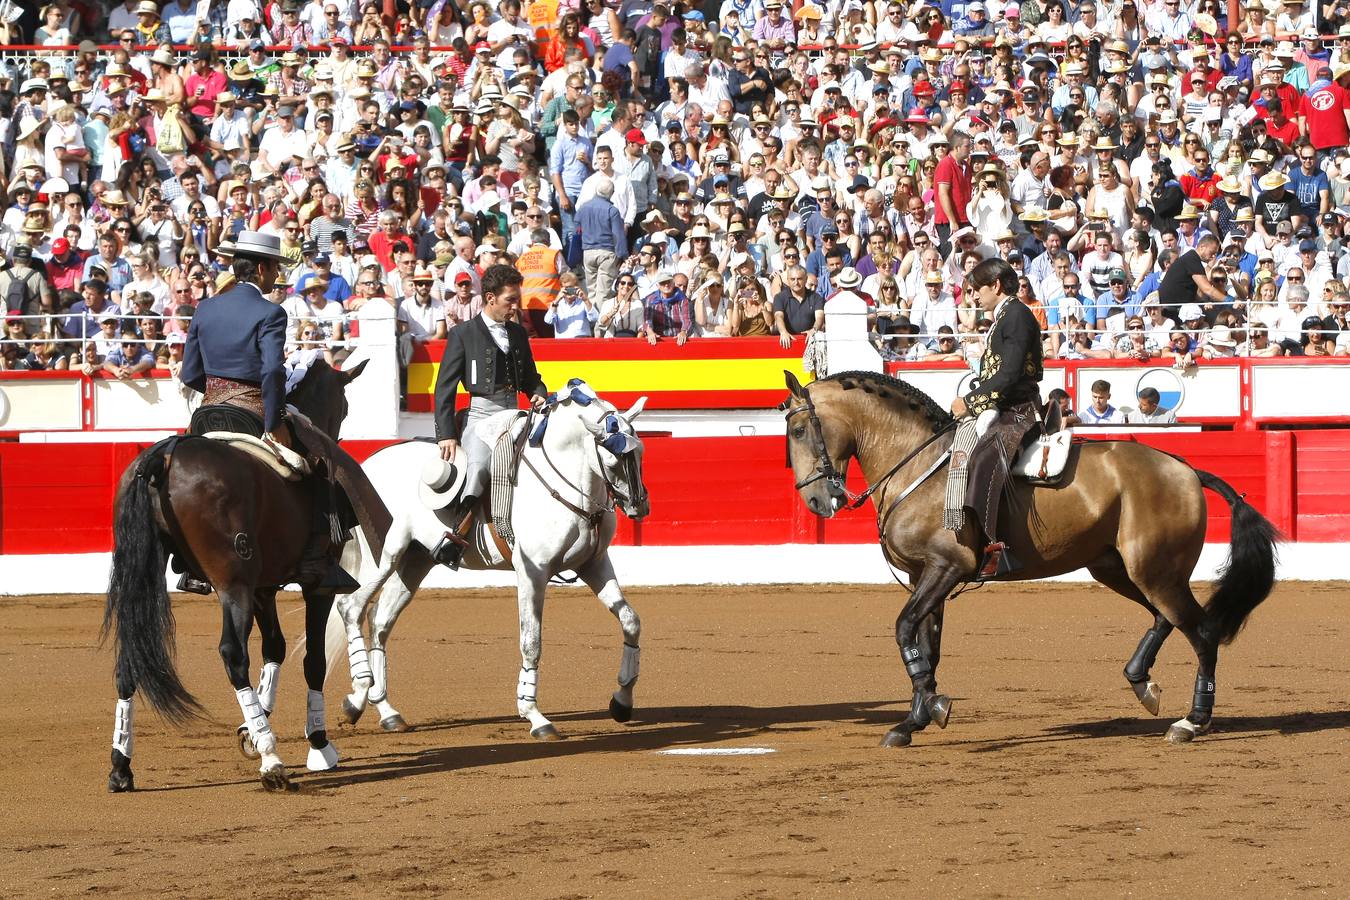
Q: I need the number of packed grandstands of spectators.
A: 1